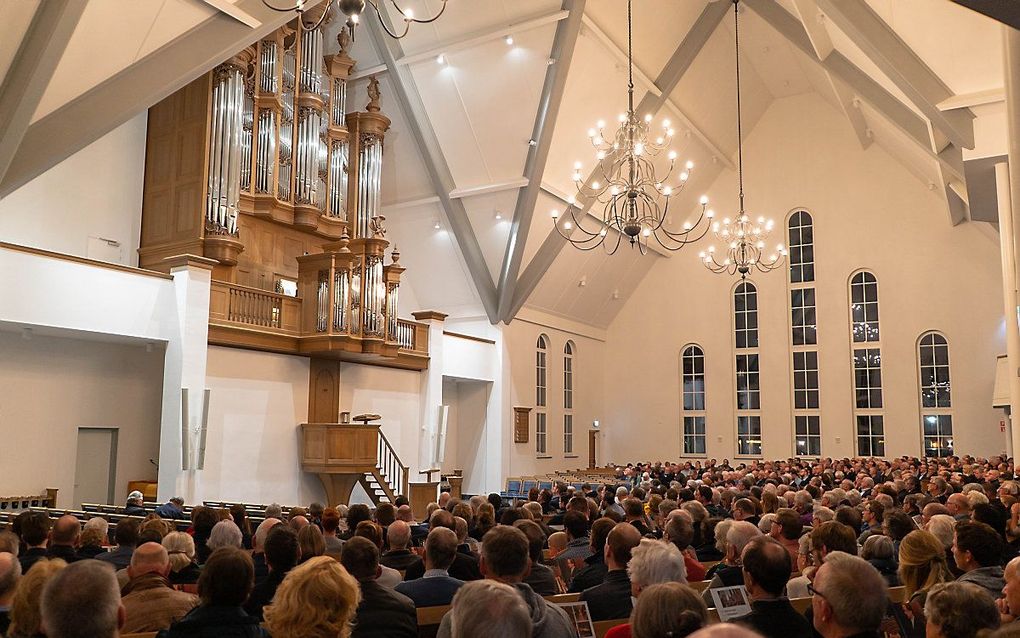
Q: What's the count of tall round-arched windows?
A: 7